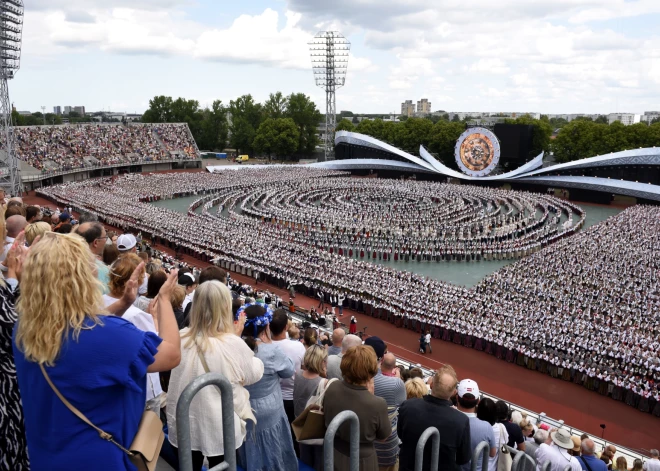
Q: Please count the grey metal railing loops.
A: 7